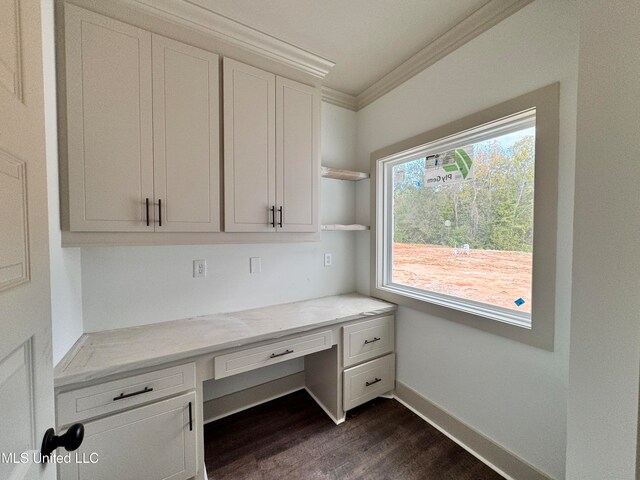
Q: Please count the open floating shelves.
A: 2